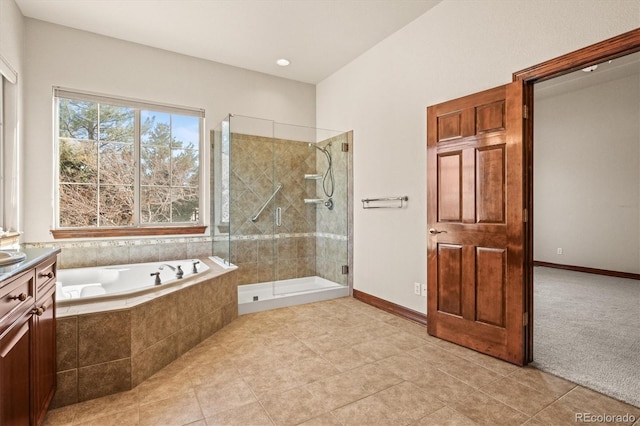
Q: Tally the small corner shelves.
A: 2